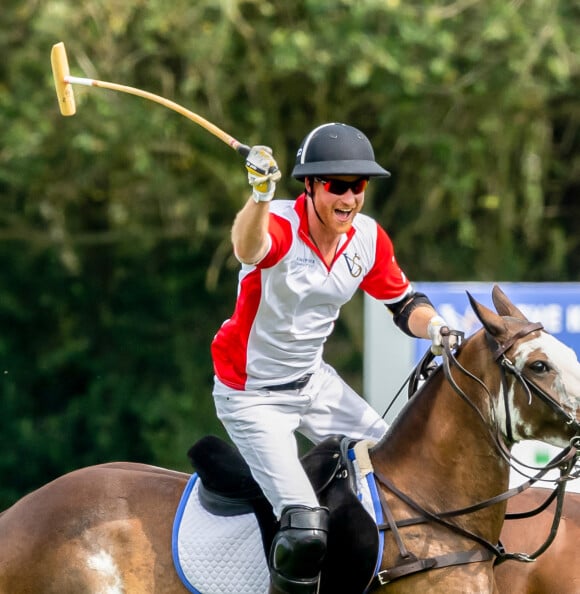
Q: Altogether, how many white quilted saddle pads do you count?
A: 1